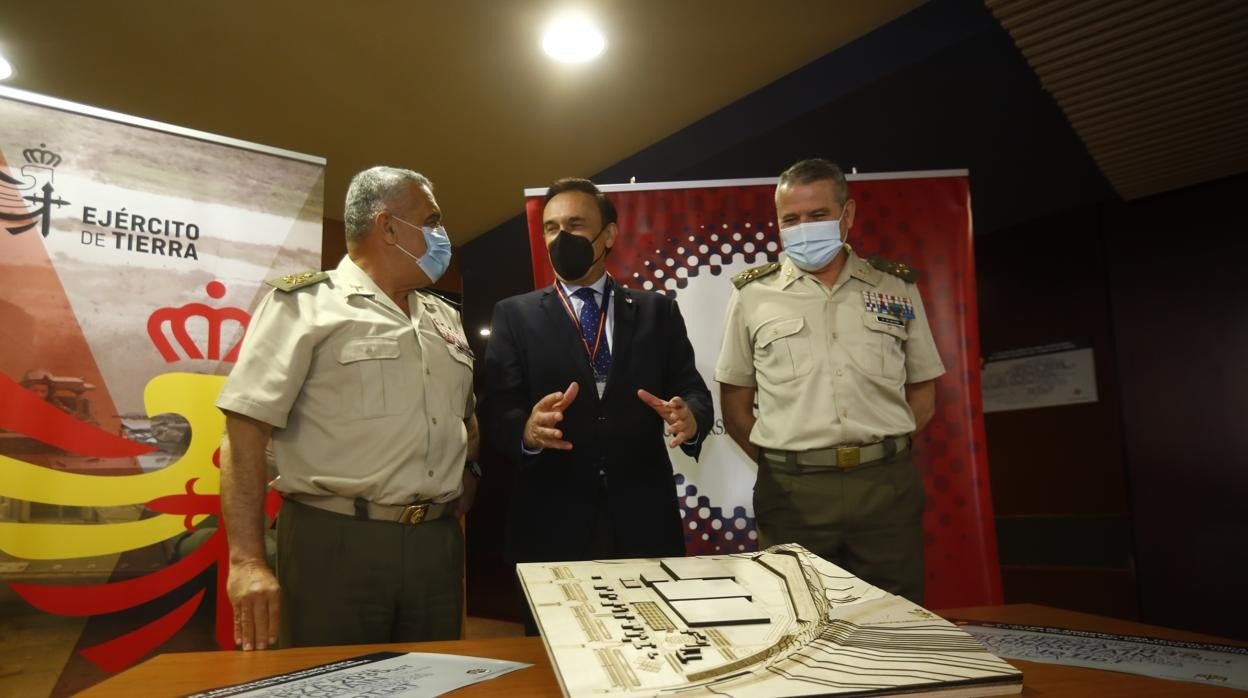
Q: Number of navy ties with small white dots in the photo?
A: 1